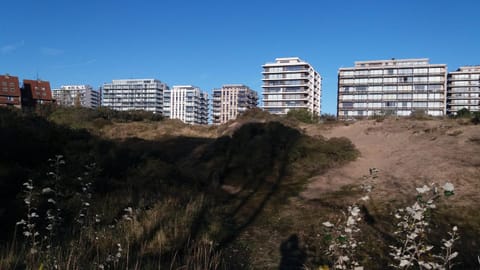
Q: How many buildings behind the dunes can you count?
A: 9